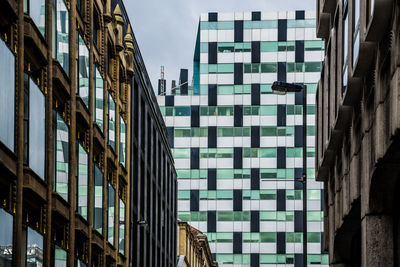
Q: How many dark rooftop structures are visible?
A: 3